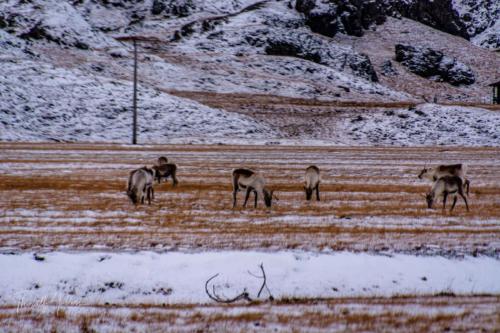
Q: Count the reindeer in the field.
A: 7